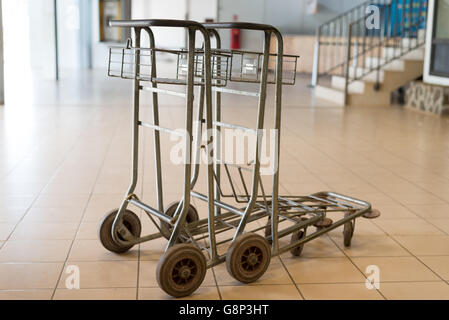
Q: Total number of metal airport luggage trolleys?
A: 2